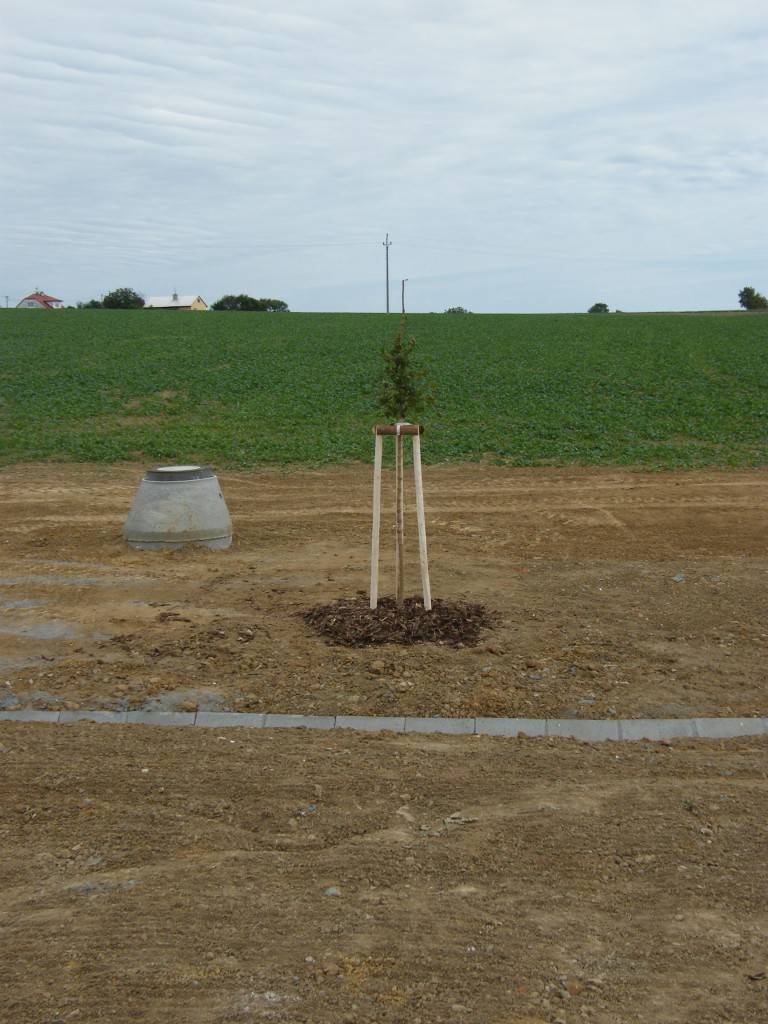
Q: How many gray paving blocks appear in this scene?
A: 11